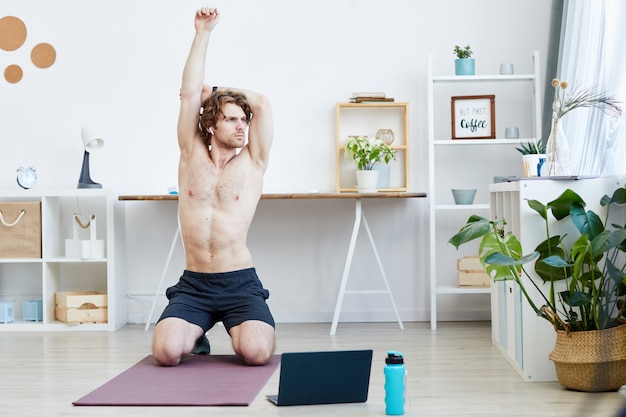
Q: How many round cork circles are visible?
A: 3